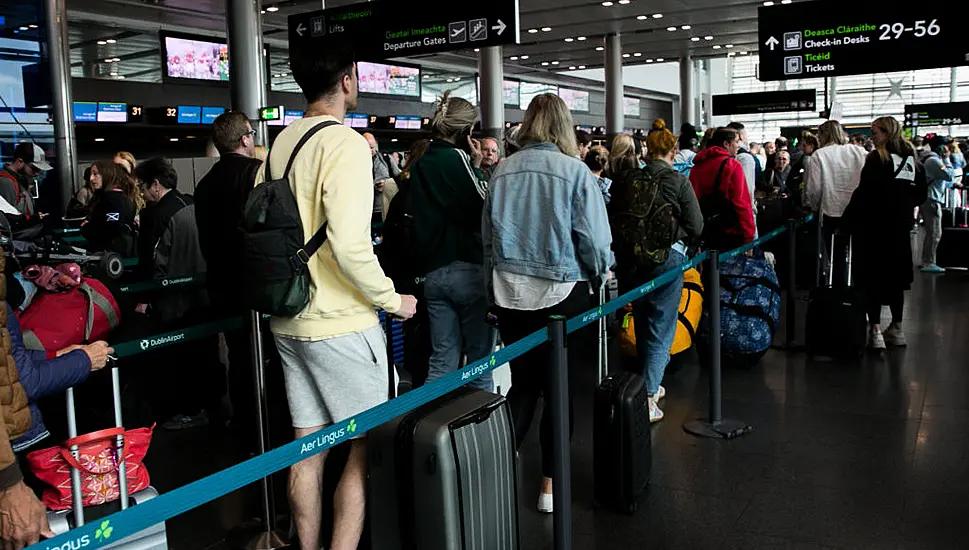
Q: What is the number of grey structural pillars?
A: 5